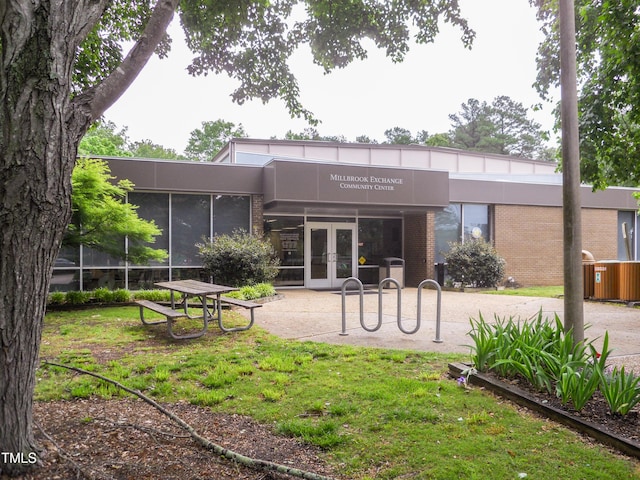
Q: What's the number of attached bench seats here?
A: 2